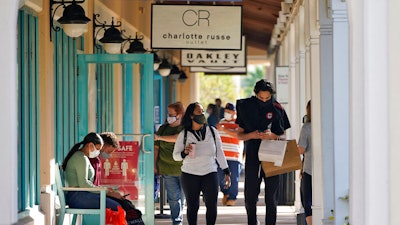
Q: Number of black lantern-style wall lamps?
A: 7